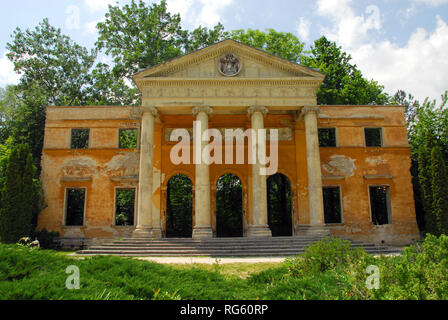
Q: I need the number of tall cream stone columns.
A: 4